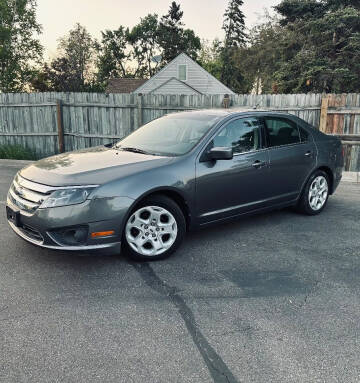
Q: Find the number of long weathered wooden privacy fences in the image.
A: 1